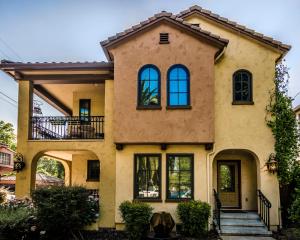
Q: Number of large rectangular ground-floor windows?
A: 2